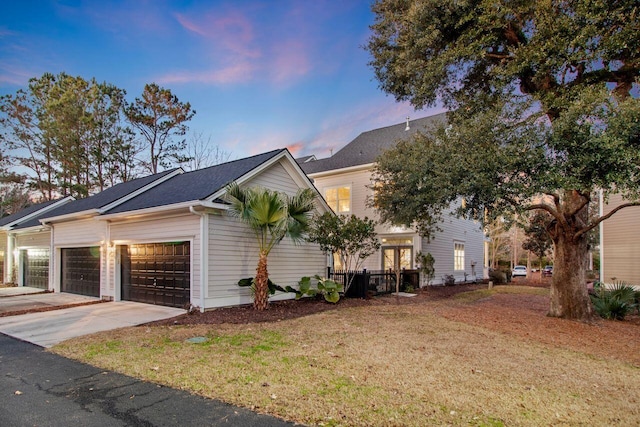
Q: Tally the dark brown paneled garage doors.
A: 3